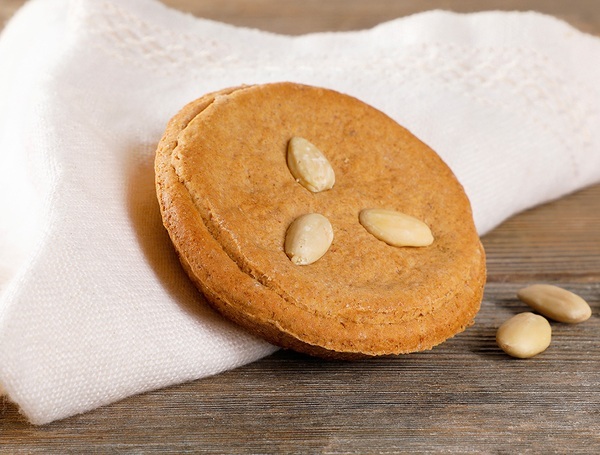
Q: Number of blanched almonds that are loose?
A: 2